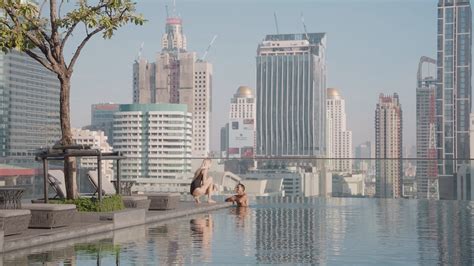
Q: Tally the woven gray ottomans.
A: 4